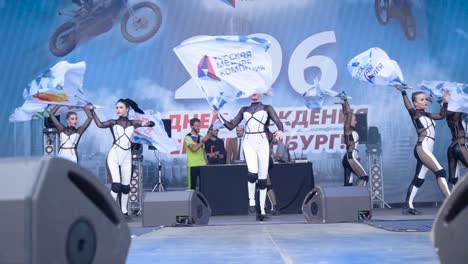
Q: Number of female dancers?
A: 6